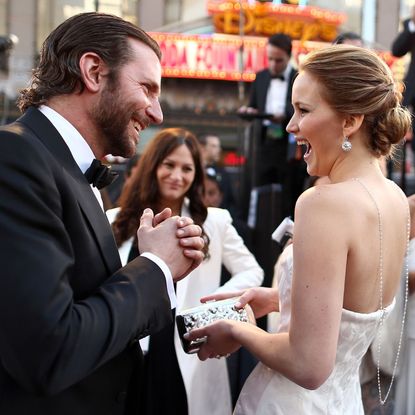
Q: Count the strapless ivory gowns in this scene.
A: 1